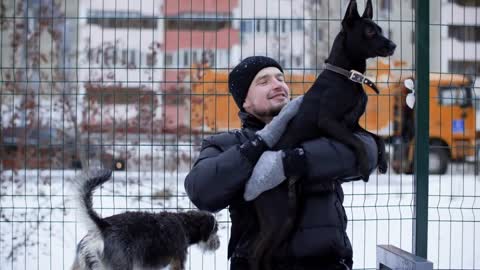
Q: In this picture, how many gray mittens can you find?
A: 2